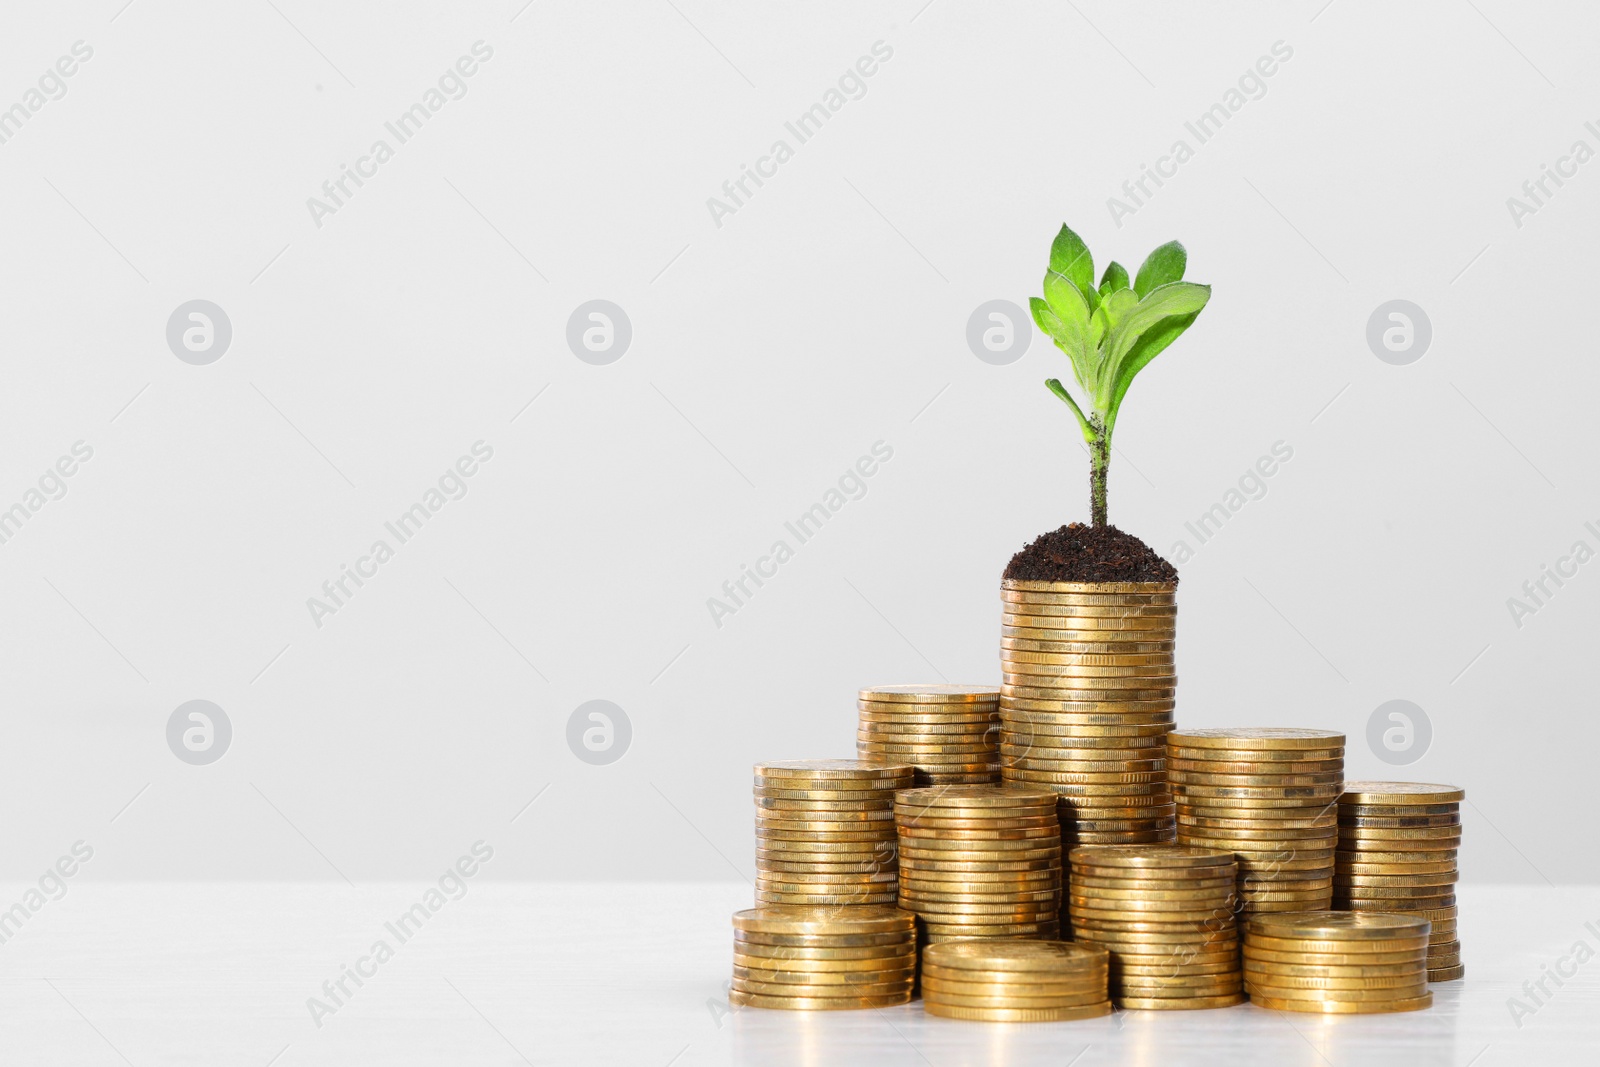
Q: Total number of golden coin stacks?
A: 10